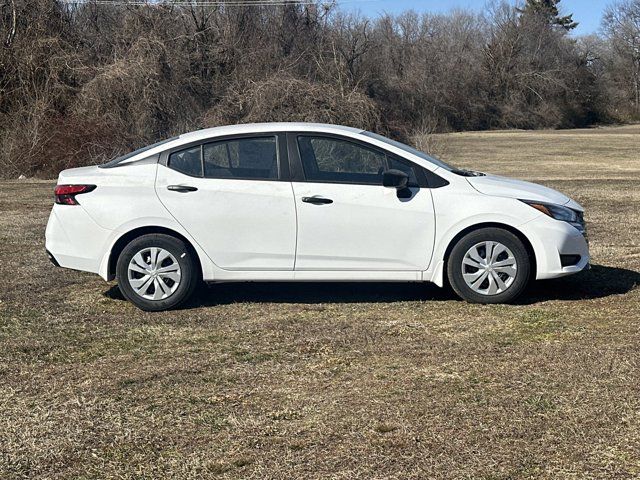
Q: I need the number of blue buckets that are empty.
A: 0